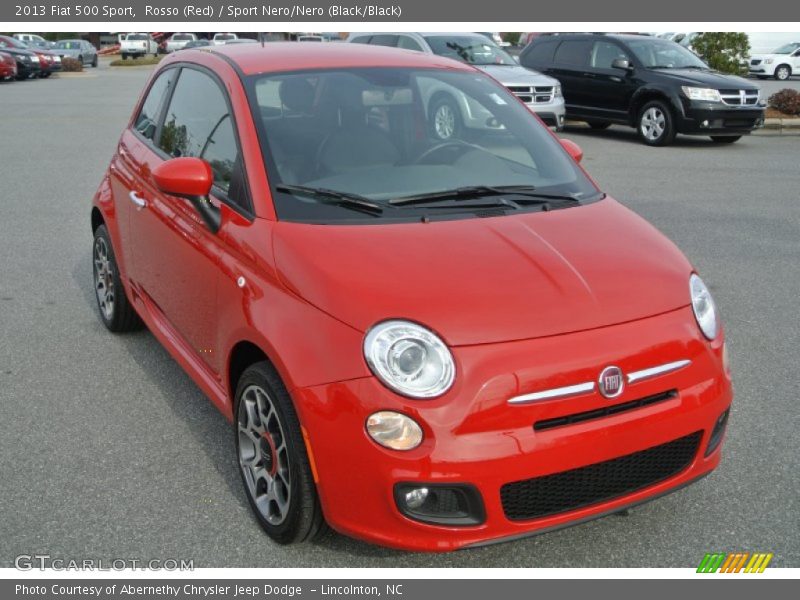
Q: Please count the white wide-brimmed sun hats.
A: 0